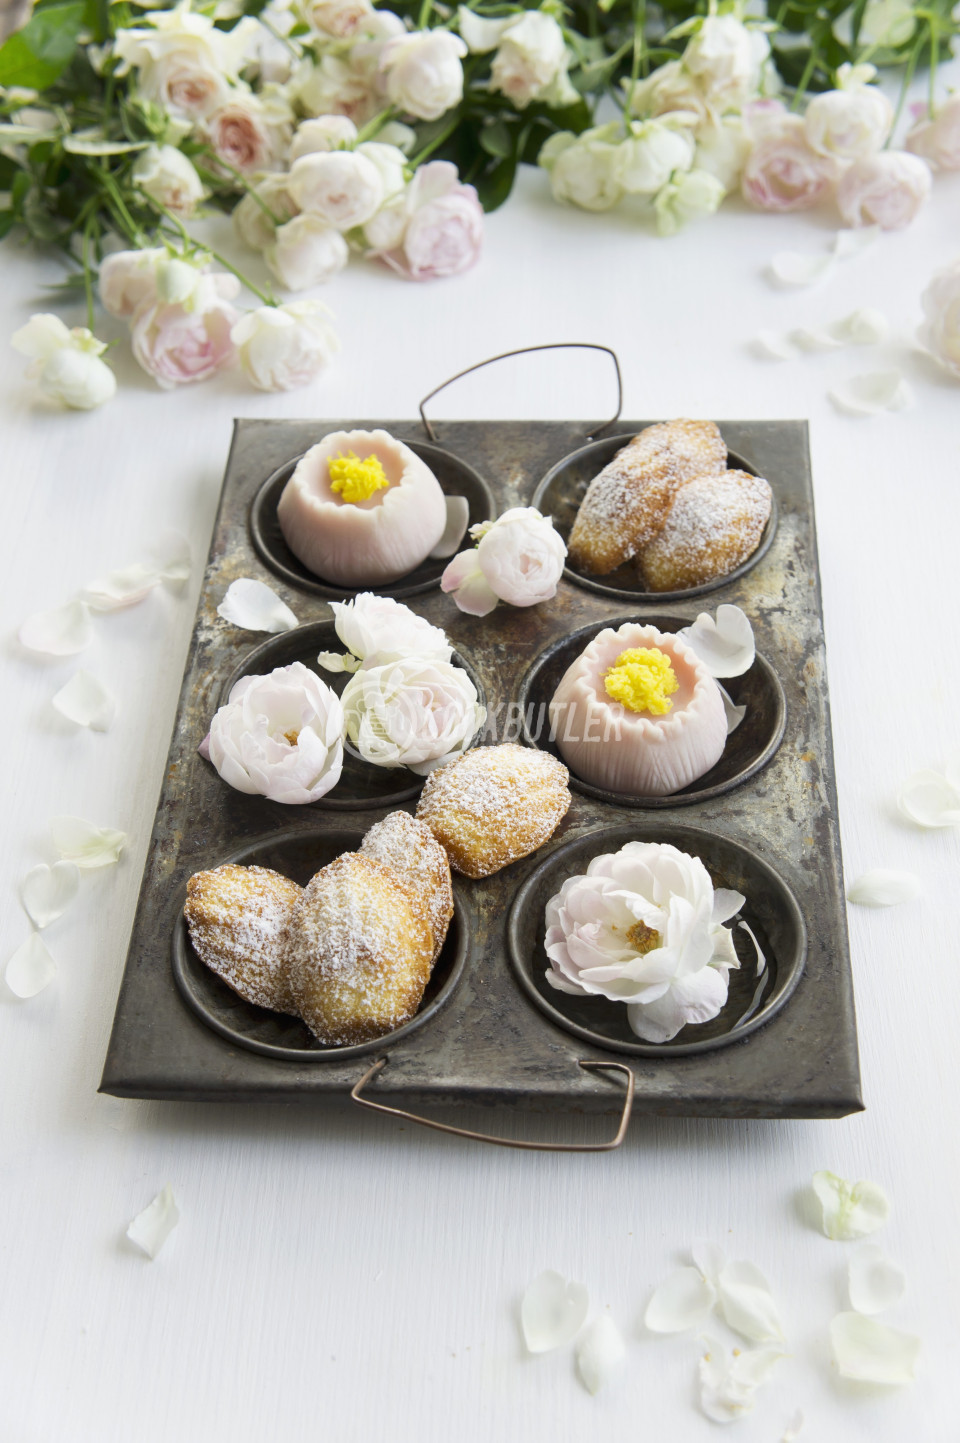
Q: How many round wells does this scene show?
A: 6